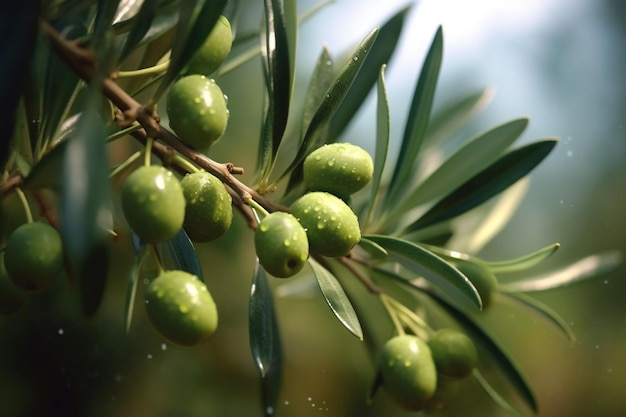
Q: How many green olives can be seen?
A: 13